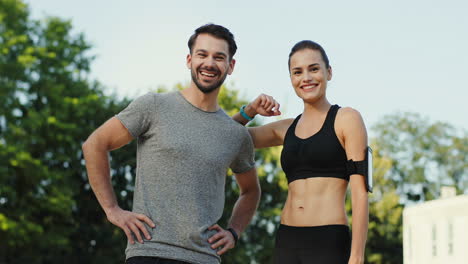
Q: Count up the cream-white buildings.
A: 1